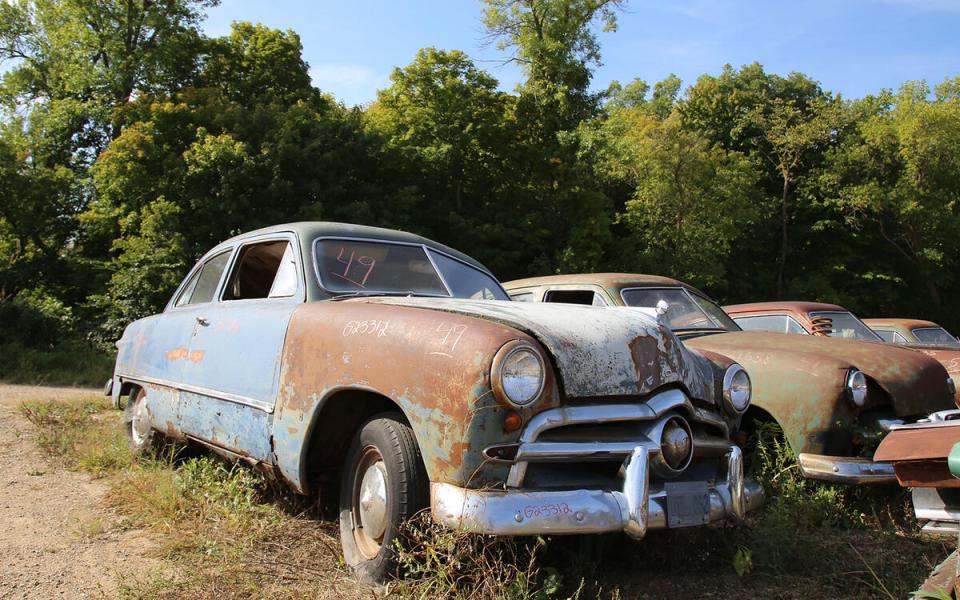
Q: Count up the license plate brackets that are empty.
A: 1